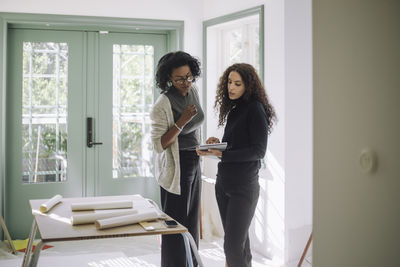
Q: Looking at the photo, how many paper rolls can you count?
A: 4